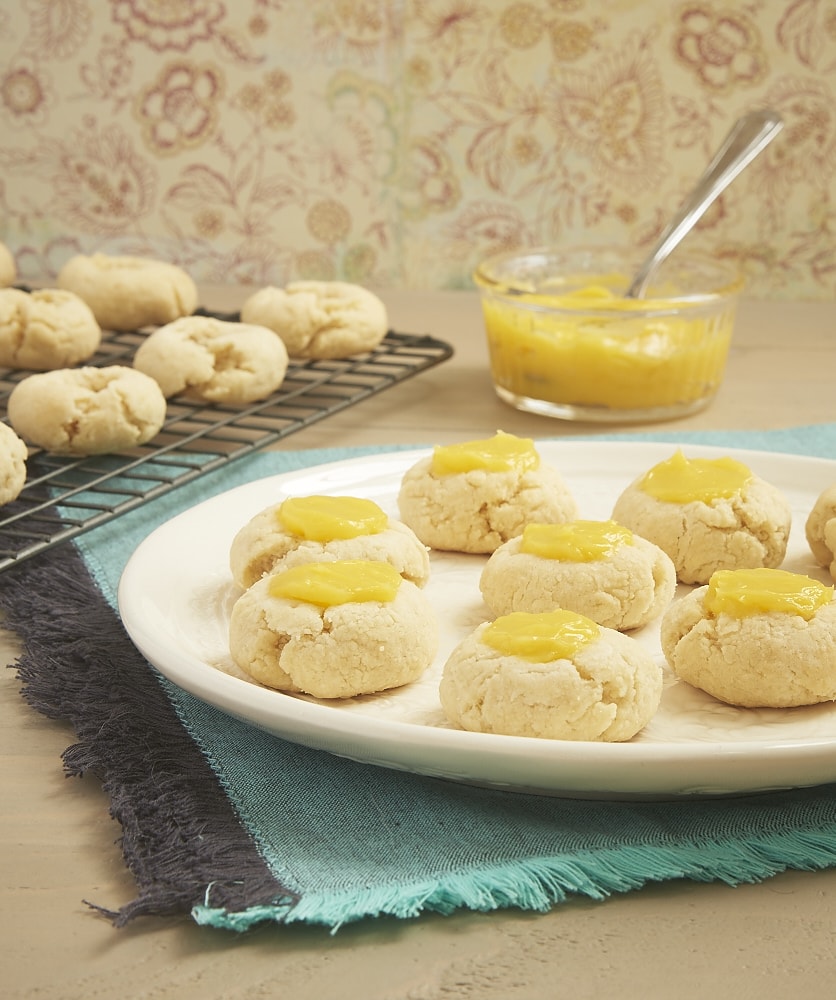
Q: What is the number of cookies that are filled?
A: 7